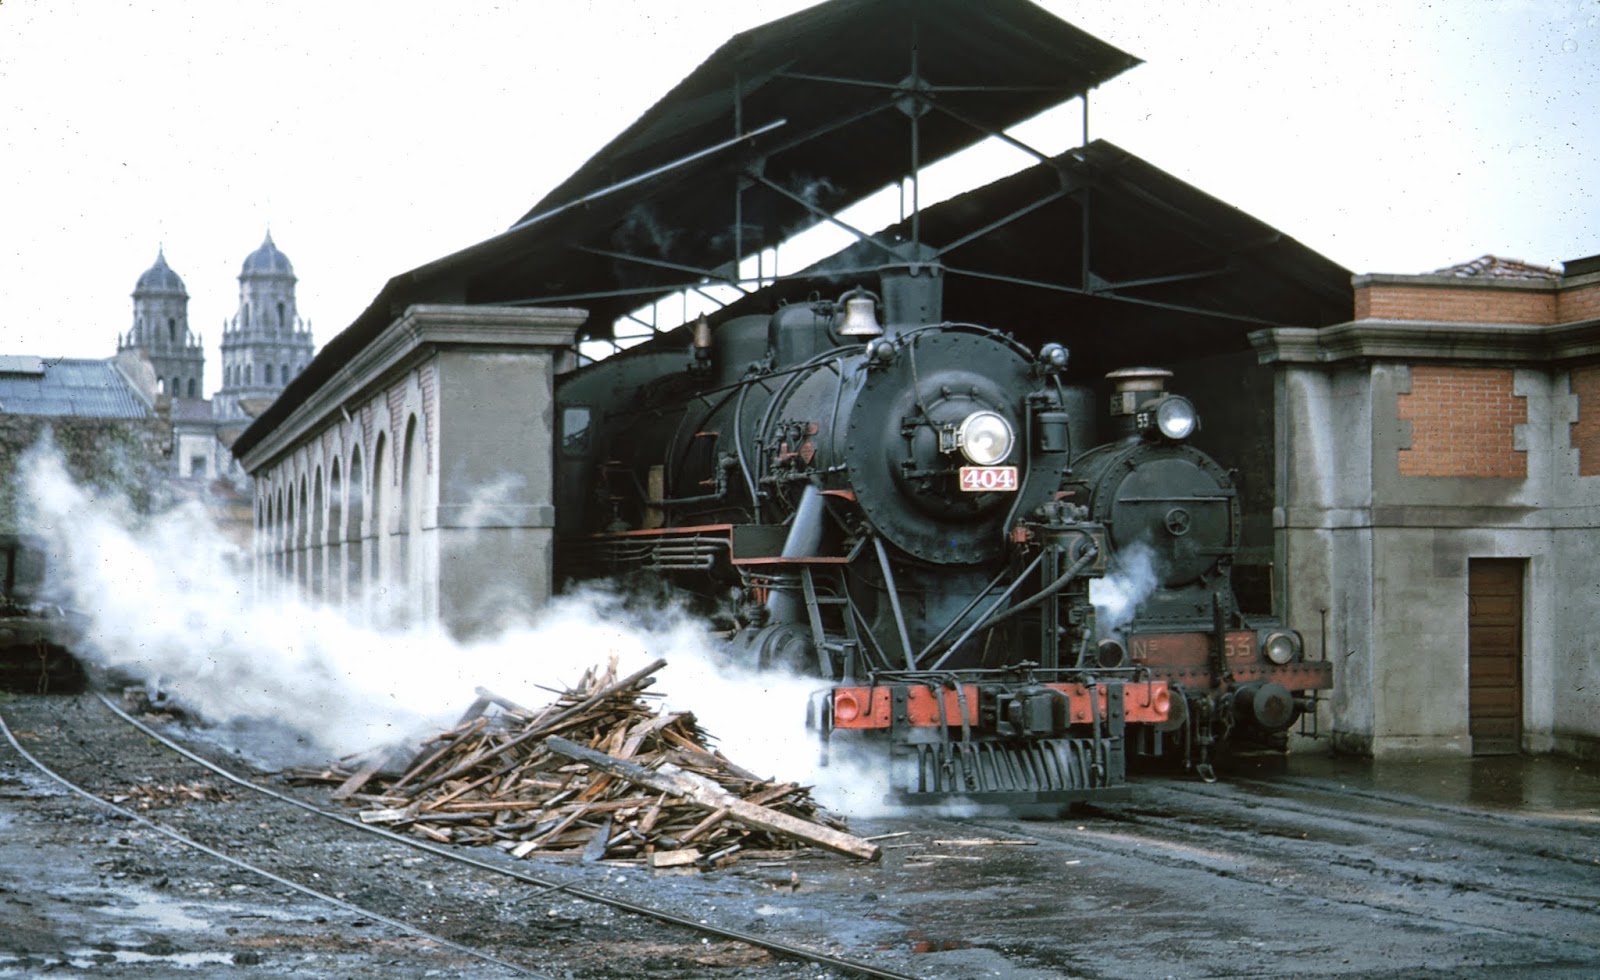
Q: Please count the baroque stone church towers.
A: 2